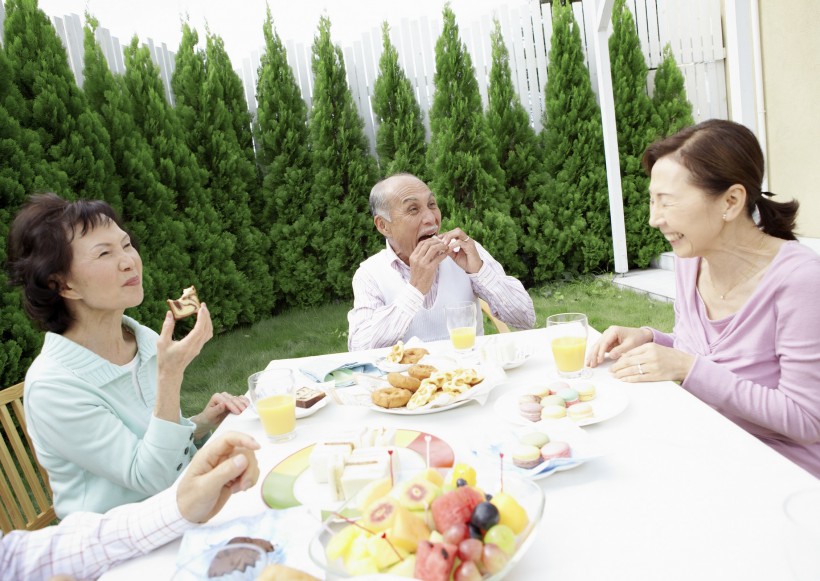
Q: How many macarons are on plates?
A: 12